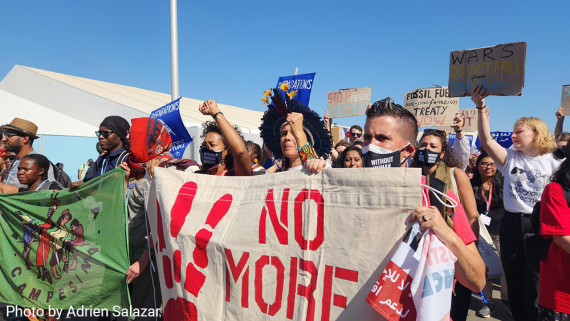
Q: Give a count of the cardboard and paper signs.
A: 5